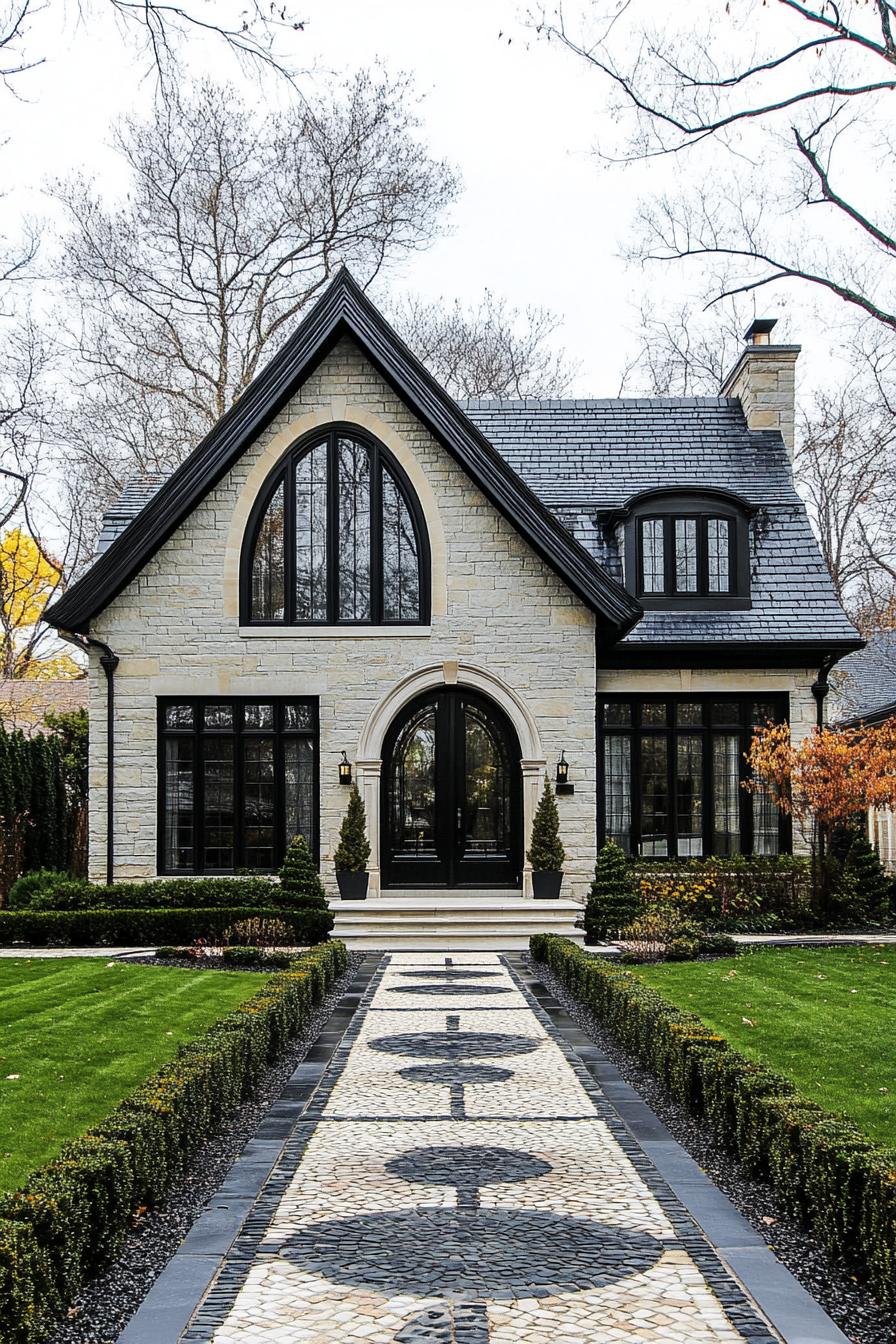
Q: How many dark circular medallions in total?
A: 6